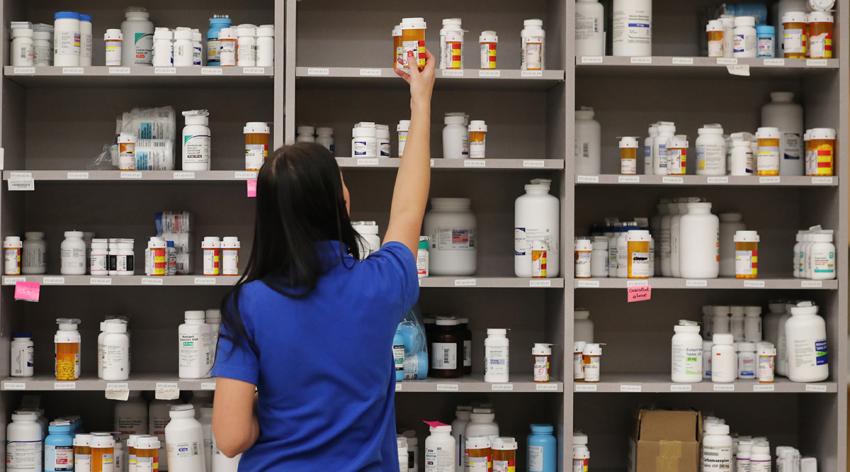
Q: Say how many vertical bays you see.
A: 3